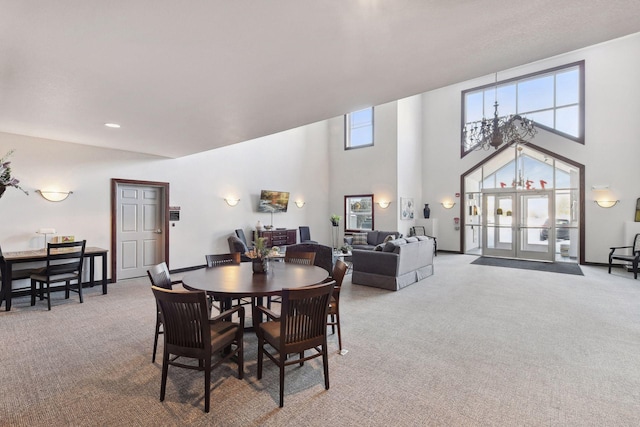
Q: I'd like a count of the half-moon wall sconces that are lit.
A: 6